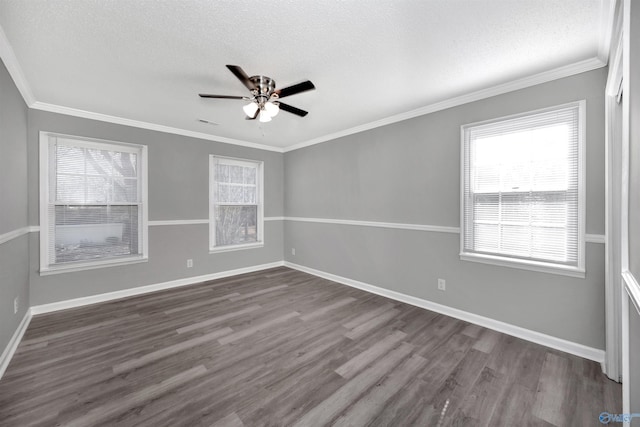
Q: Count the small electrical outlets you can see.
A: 4